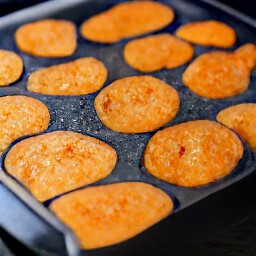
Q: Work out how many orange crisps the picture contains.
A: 13